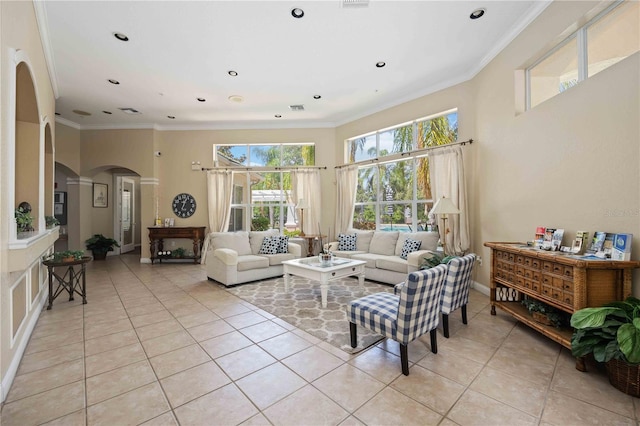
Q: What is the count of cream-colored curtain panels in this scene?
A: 4